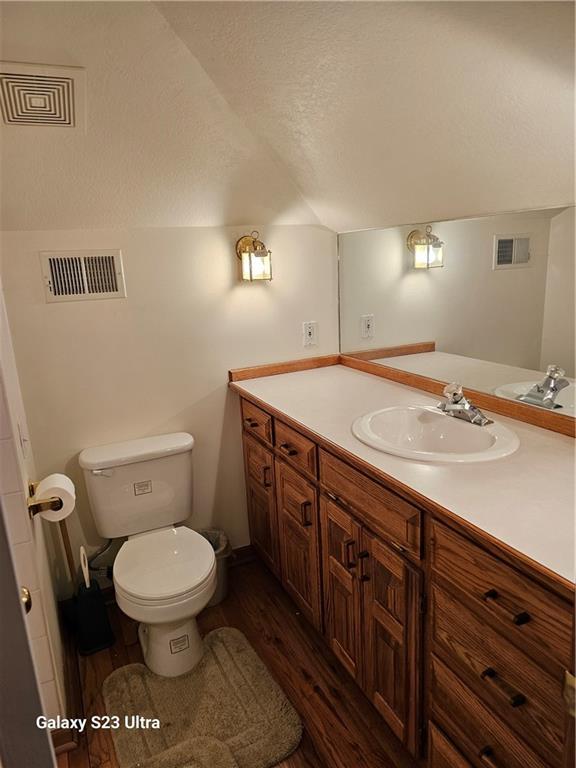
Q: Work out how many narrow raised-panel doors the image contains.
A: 4